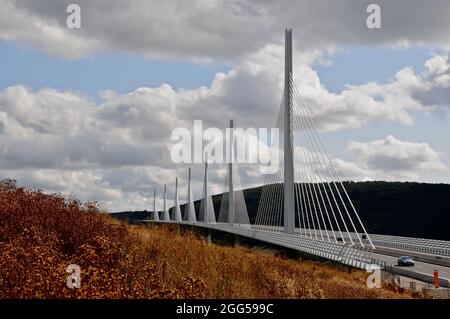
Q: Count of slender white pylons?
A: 7